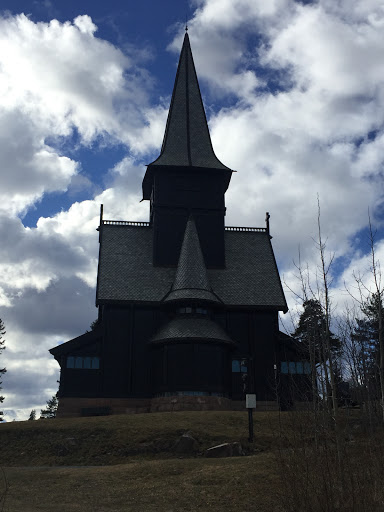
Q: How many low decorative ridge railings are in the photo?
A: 2